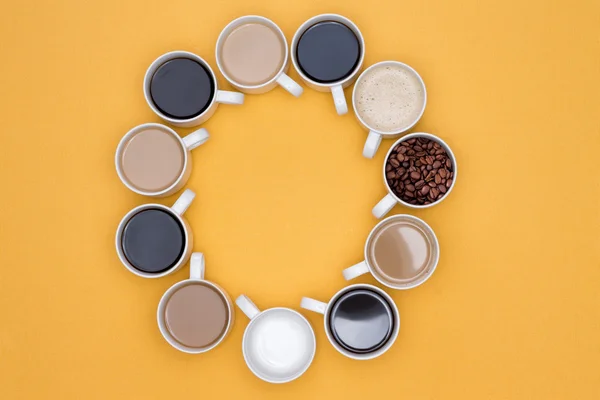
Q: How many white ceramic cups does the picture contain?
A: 11